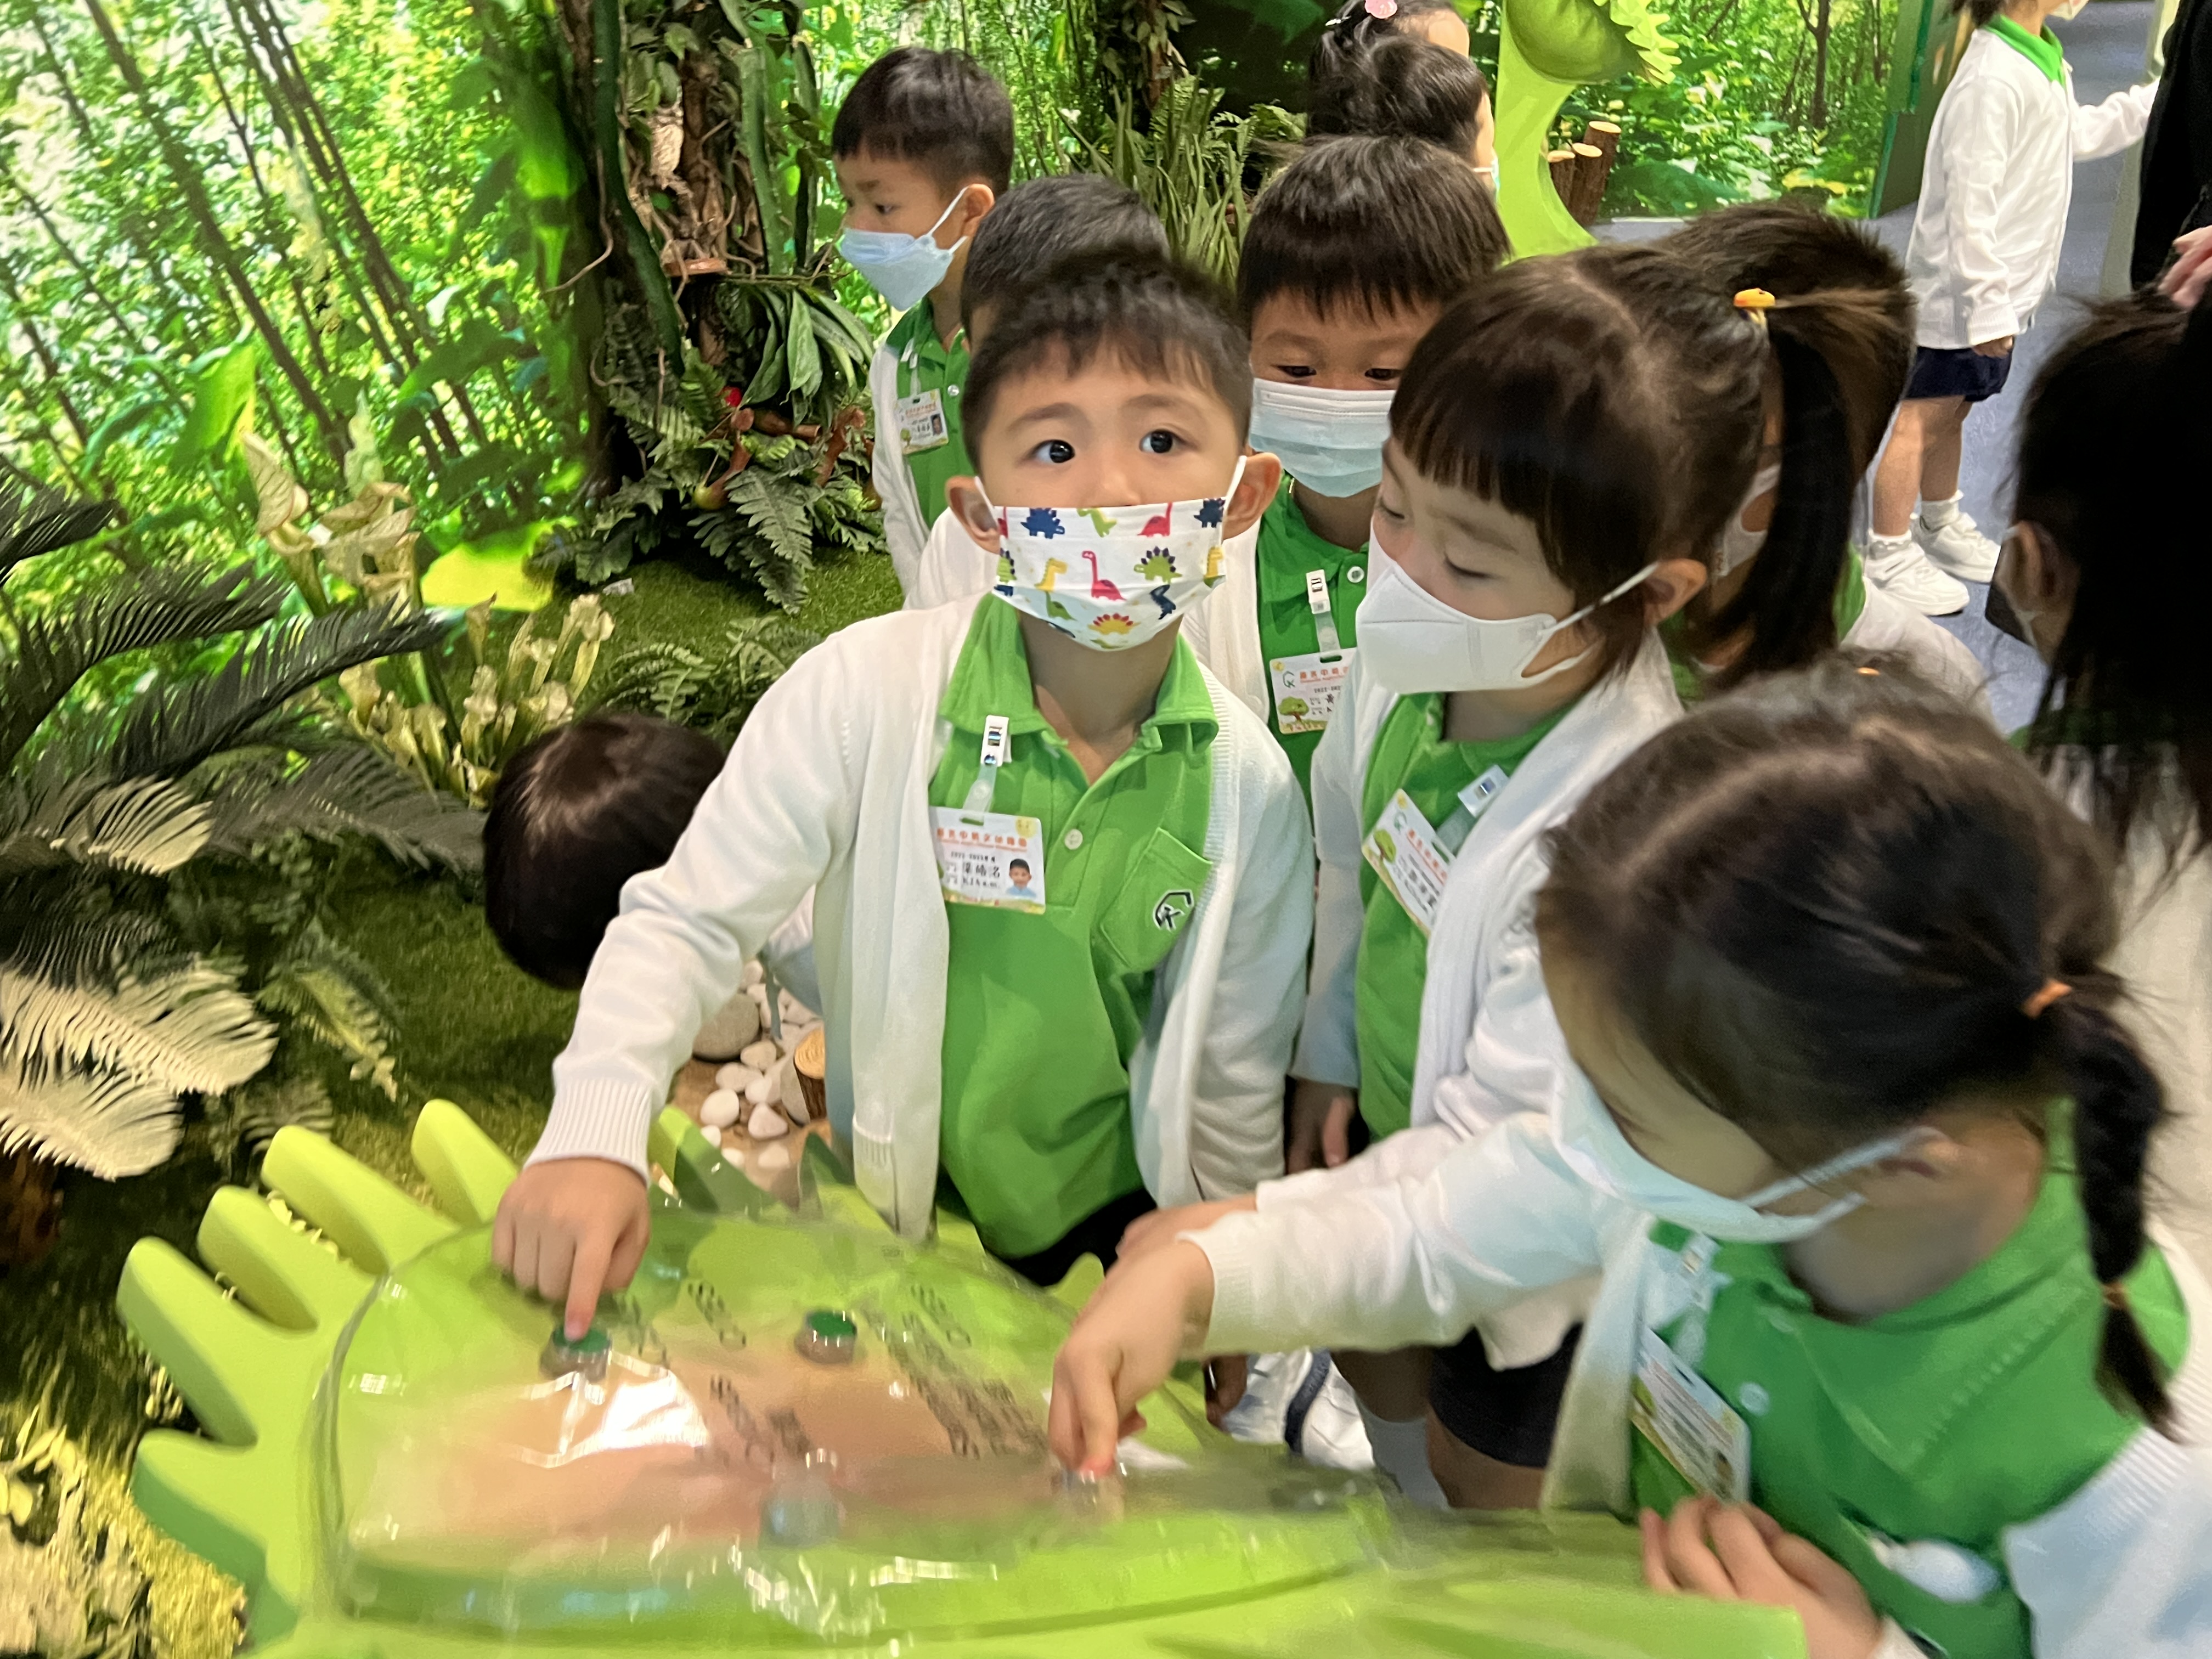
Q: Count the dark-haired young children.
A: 12